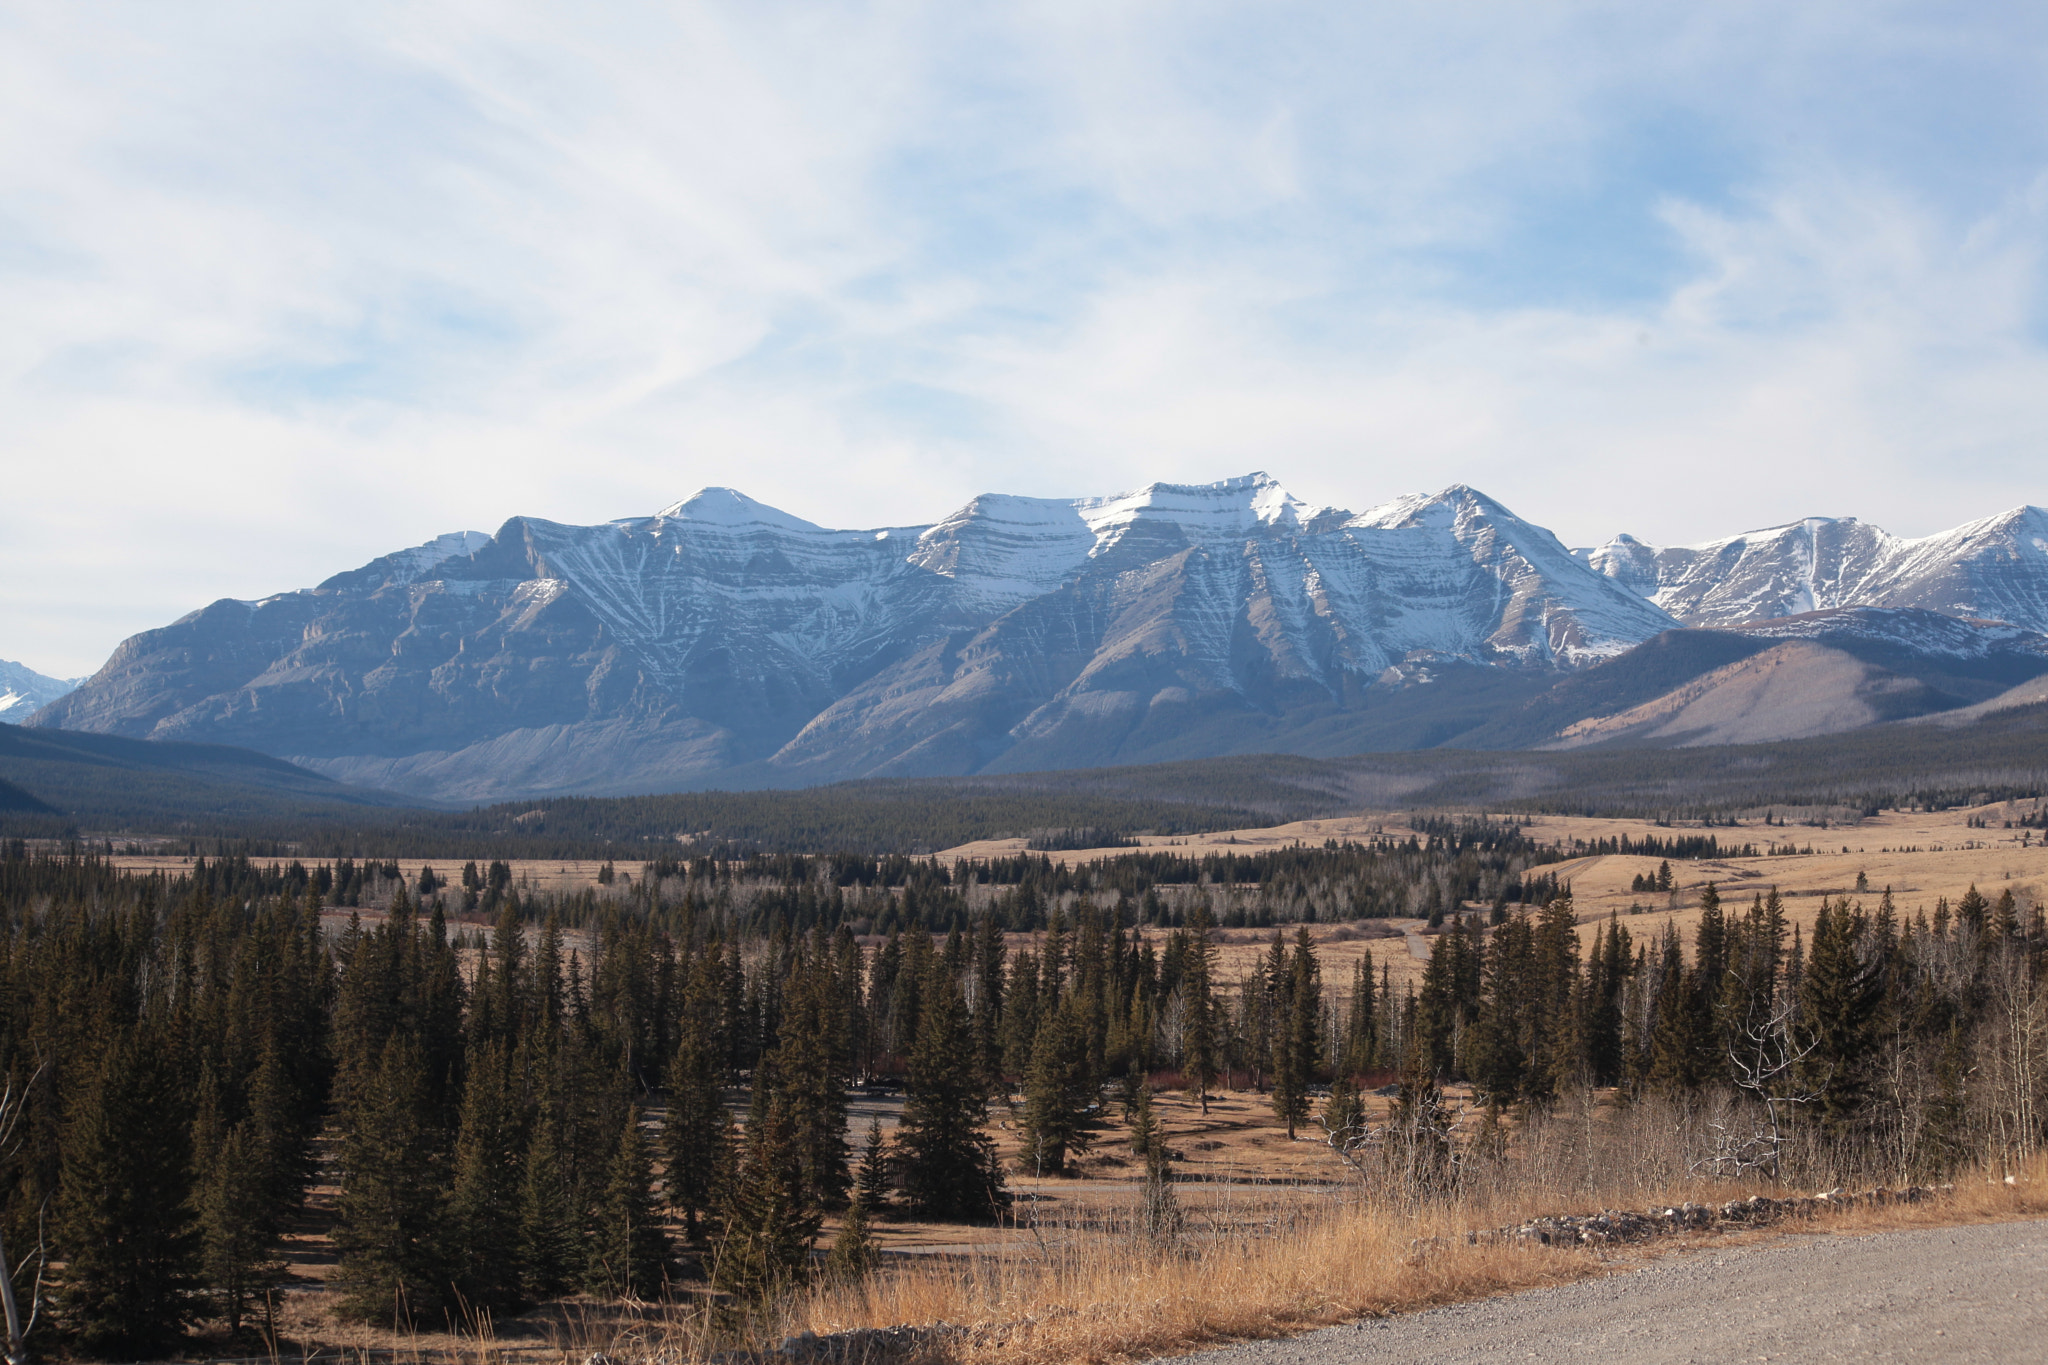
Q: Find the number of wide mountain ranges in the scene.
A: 1